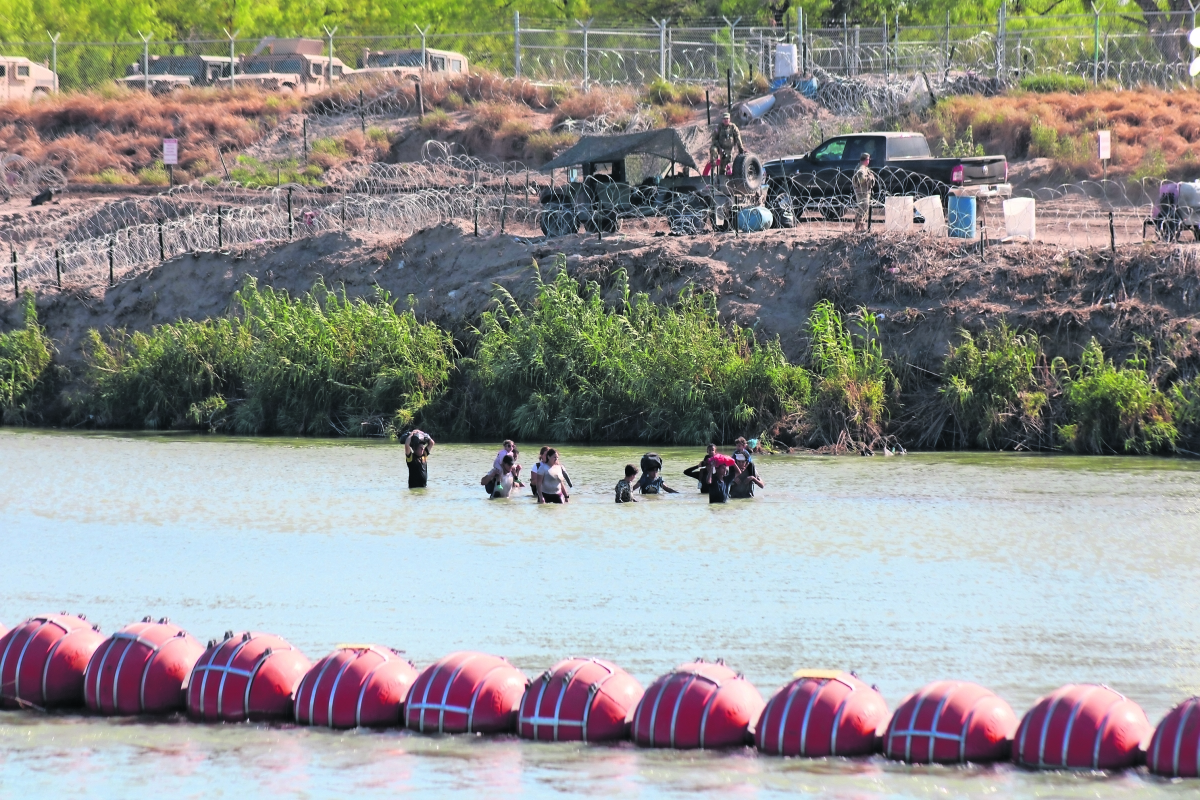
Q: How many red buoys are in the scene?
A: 11